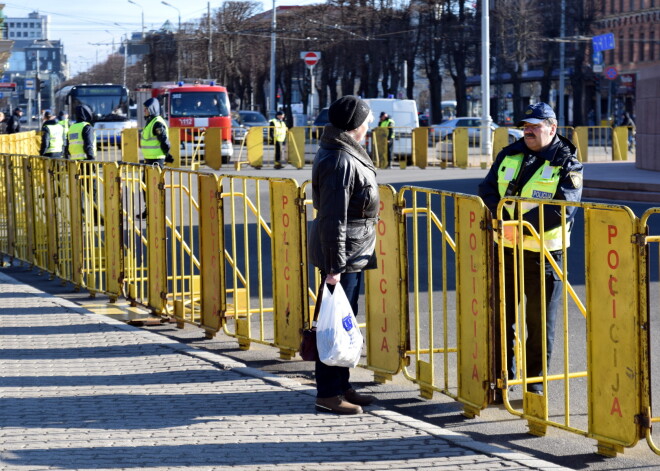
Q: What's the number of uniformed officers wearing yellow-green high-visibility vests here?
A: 7